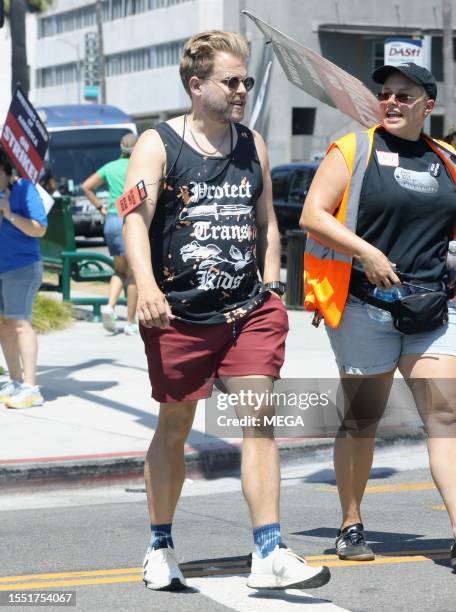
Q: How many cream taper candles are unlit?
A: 0